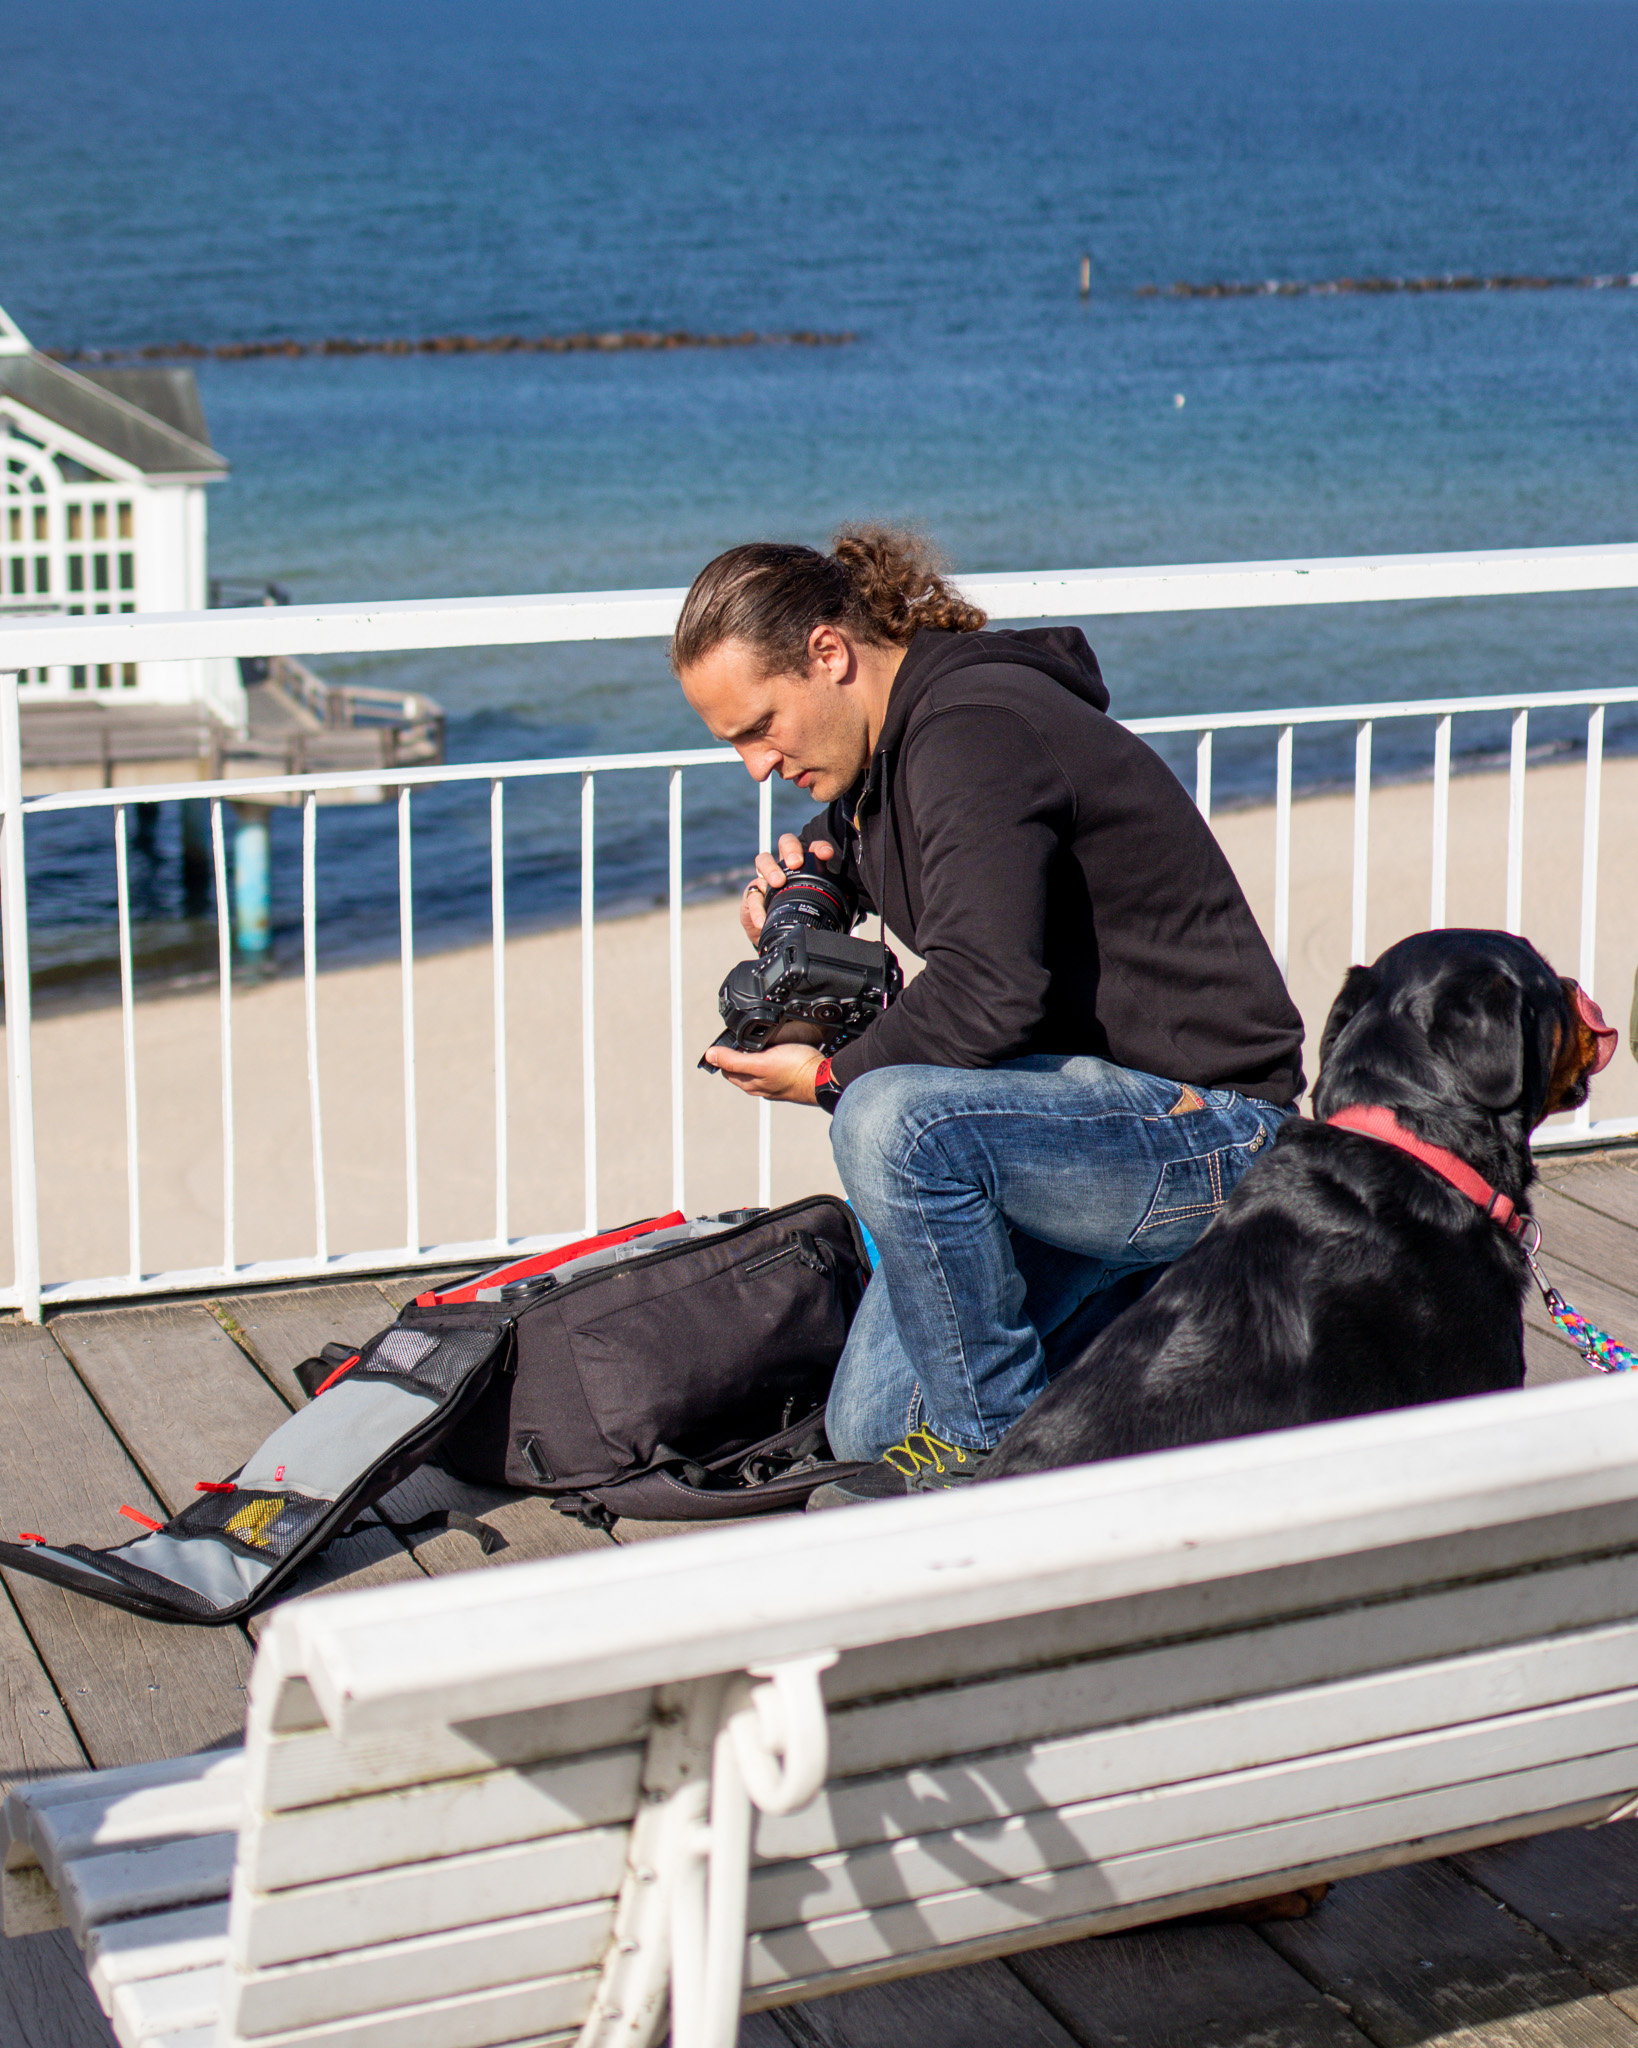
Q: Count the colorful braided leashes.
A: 1